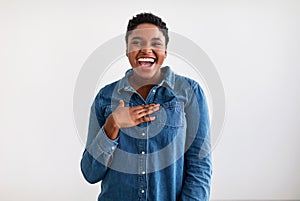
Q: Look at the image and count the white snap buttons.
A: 6